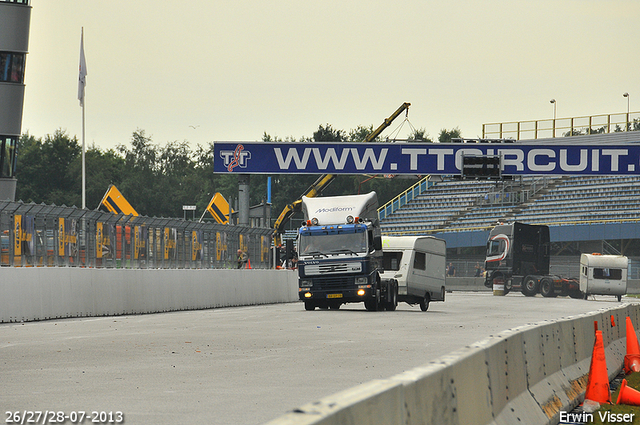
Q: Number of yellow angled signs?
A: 2